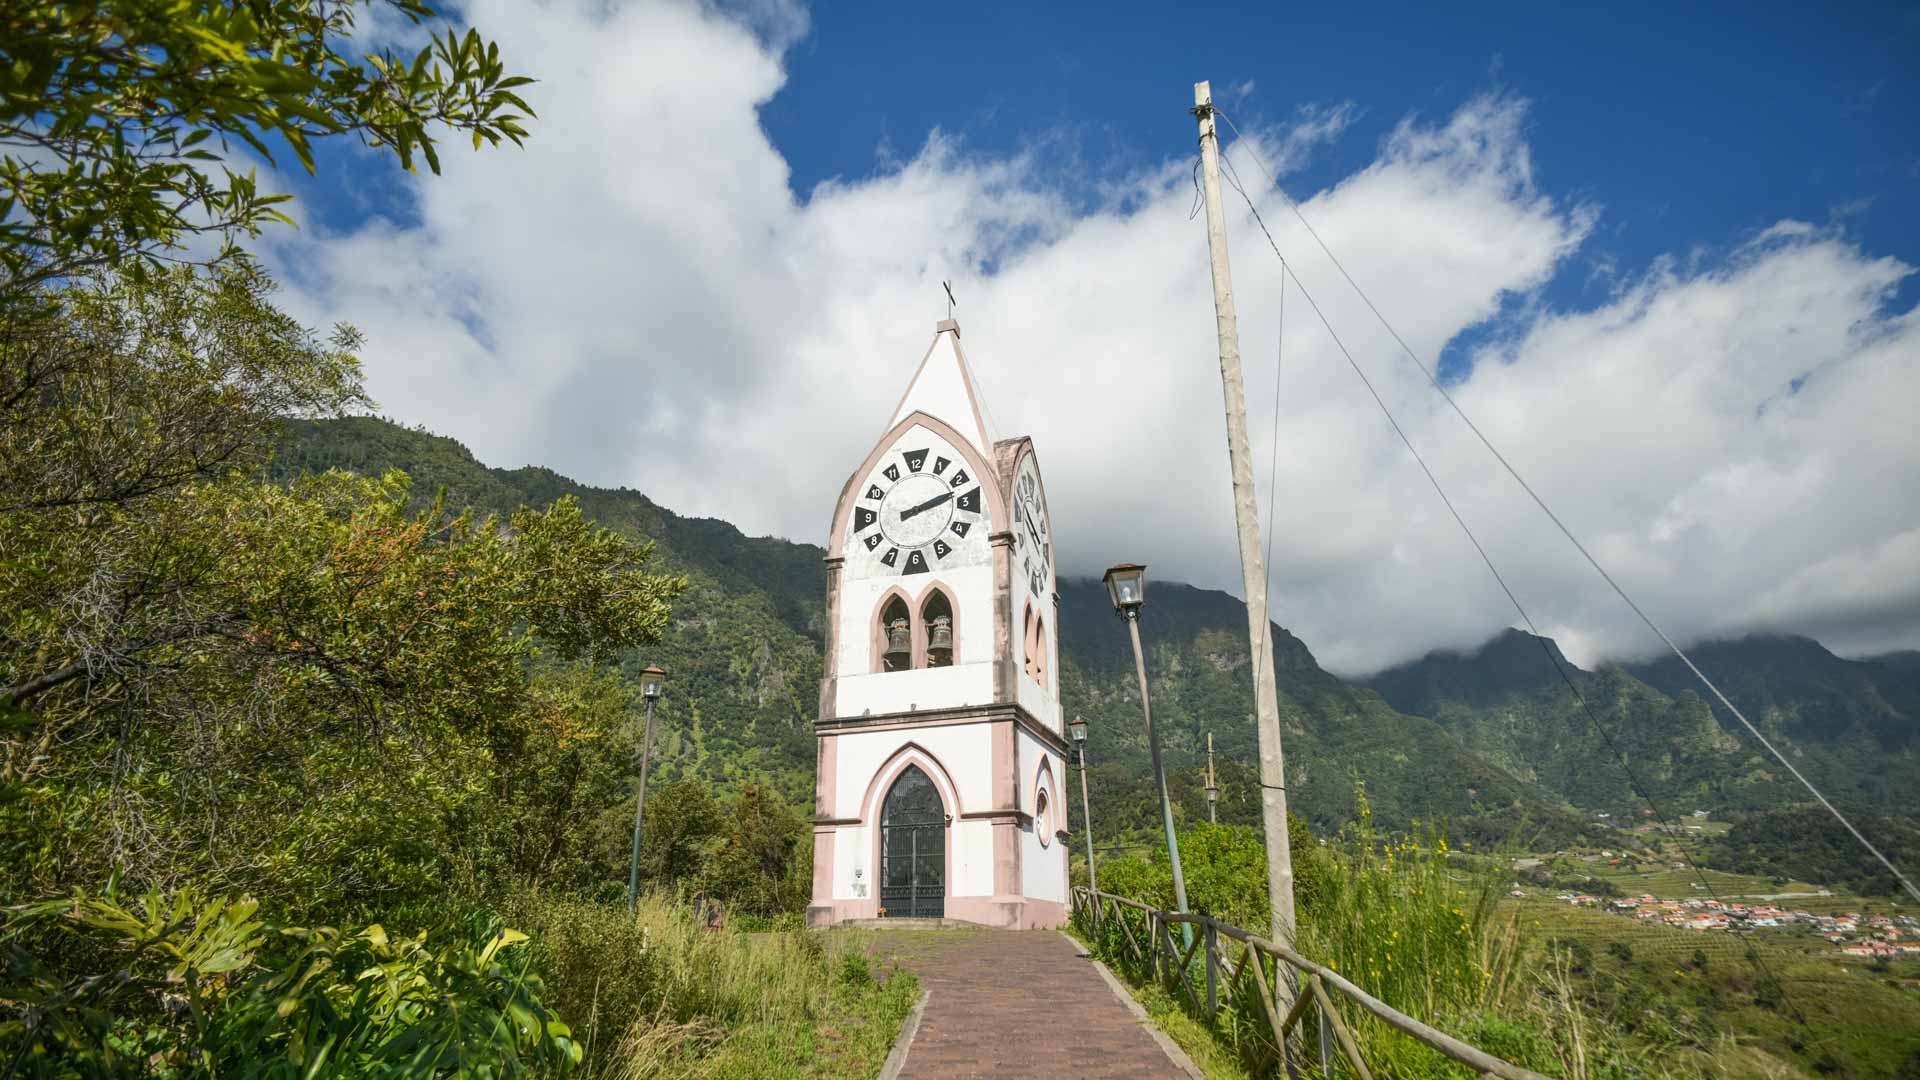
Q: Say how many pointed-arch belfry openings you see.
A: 4